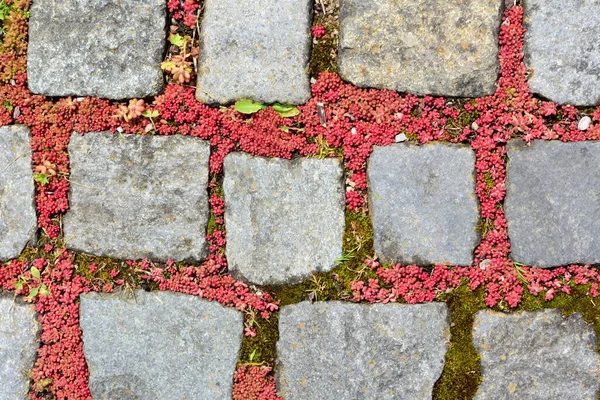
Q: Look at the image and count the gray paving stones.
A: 13